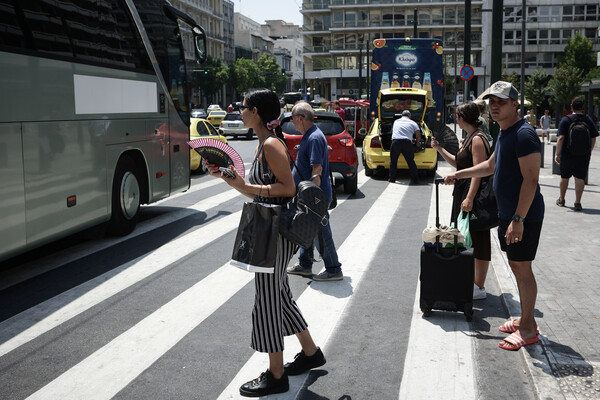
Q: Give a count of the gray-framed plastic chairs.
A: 0